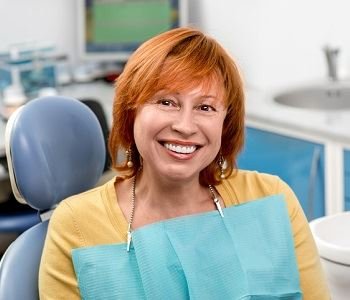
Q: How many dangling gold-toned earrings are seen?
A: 2